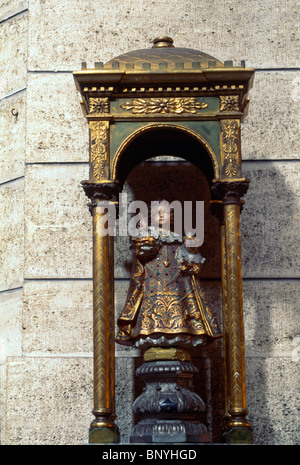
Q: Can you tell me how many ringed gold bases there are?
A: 2